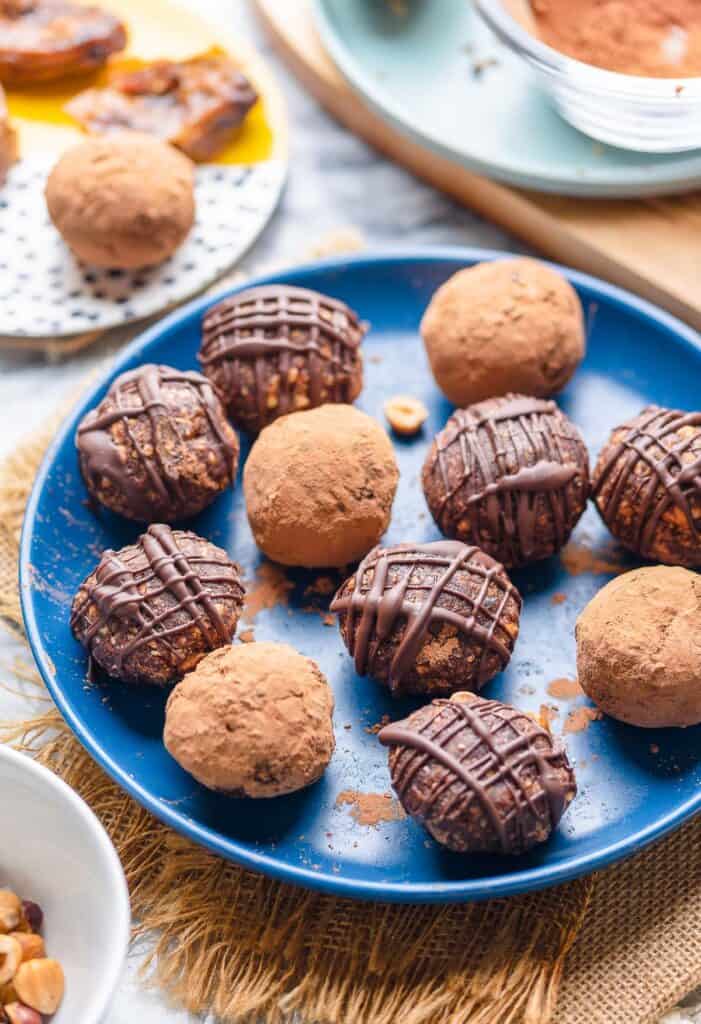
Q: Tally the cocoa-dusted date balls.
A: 5